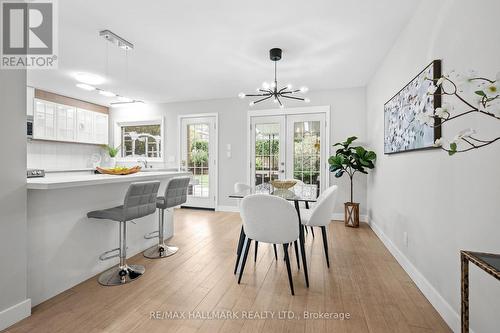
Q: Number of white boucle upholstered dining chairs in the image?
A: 4